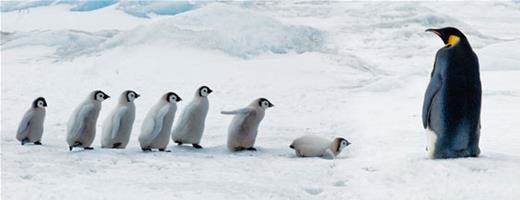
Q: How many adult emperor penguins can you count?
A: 1